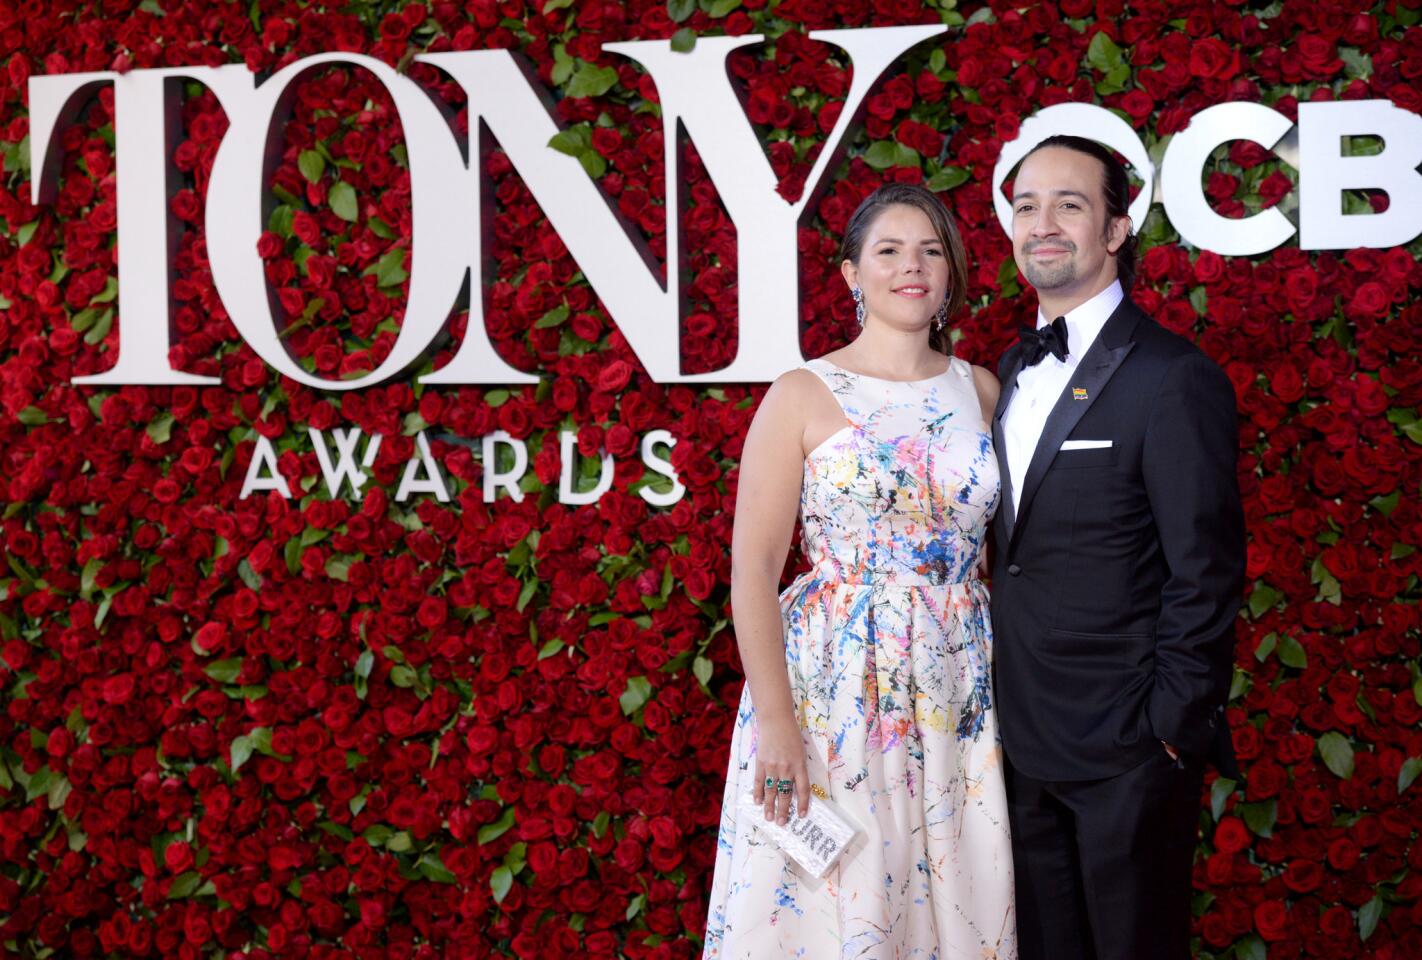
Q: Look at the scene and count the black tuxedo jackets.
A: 1